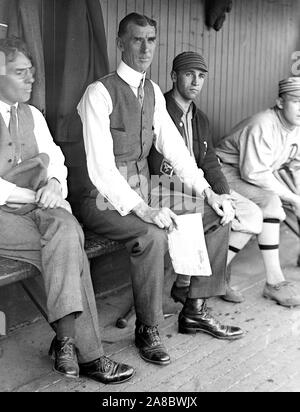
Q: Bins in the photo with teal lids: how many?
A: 0